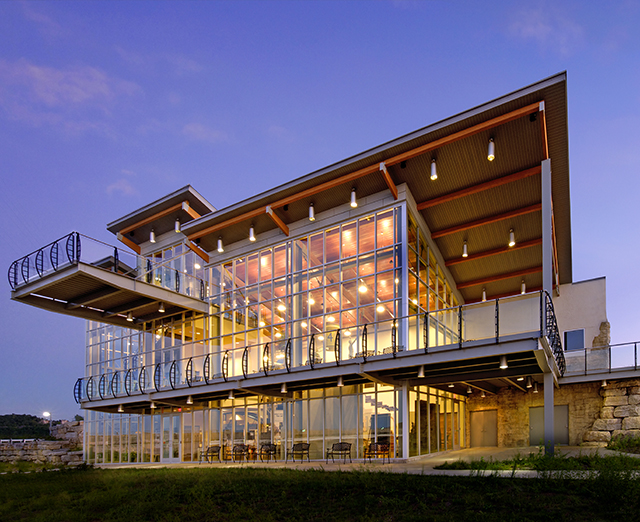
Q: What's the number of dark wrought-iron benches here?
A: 6